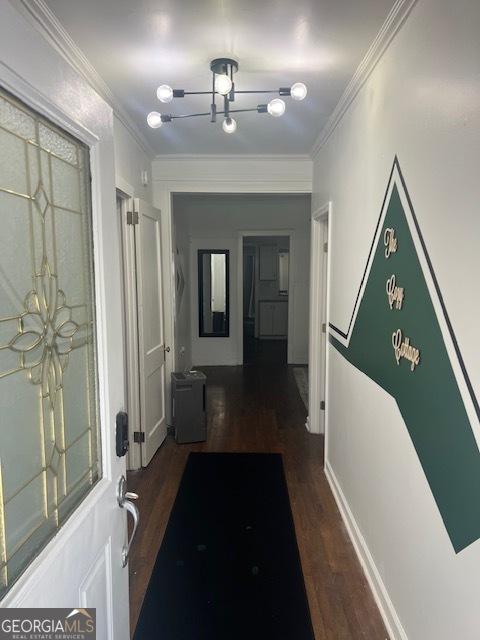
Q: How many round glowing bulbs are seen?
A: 6